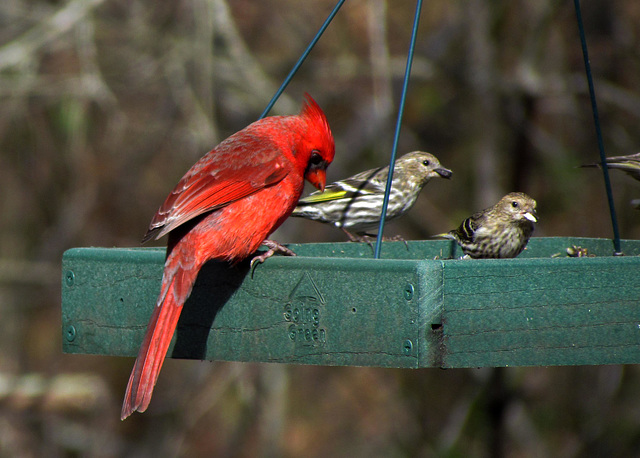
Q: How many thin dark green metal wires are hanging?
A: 3